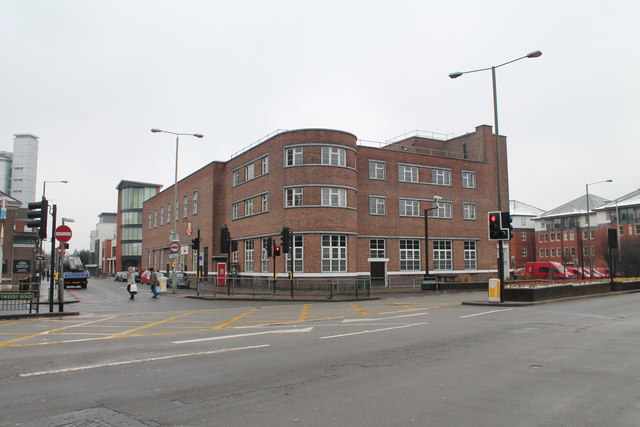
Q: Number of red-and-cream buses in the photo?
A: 0